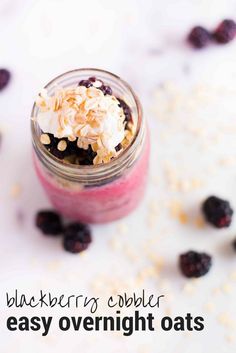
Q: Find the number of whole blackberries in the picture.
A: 6